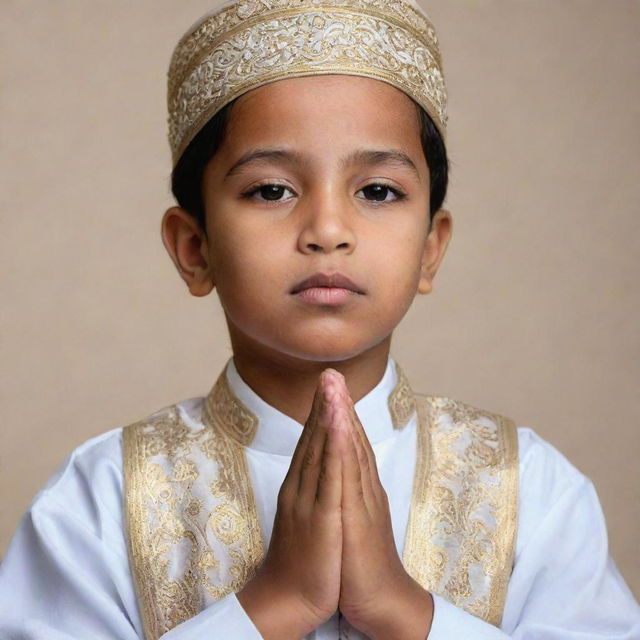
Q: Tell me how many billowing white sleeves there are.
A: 2